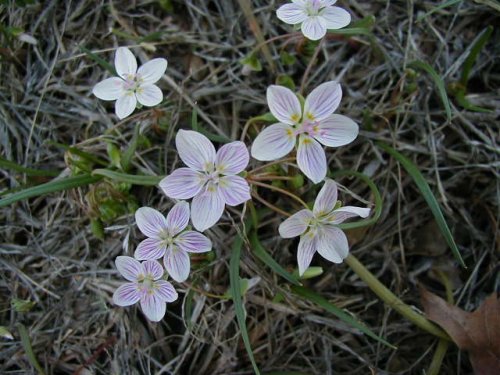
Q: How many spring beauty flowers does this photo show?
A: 7